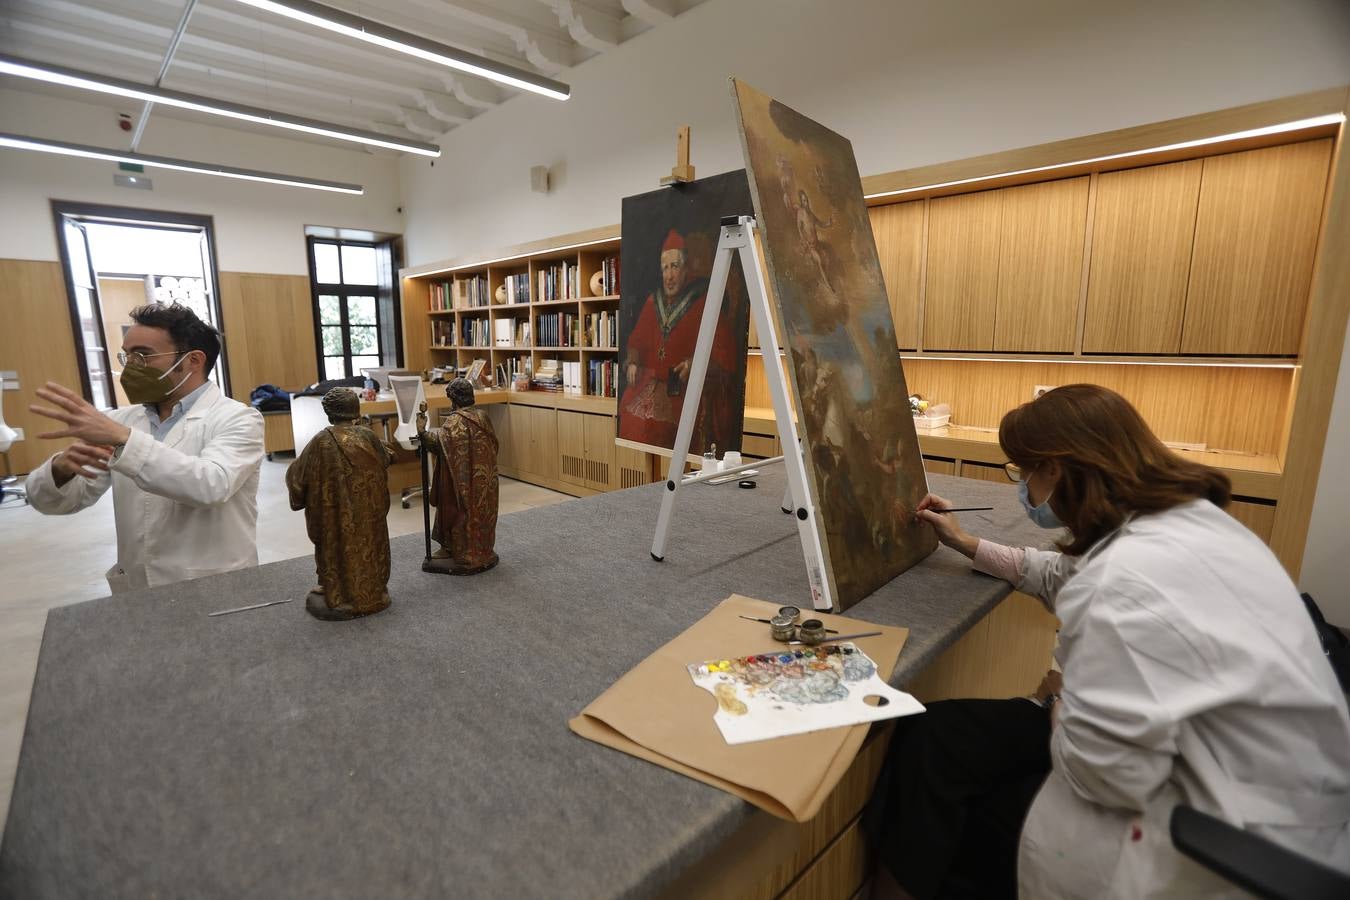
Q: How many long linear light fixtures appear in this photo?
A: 3